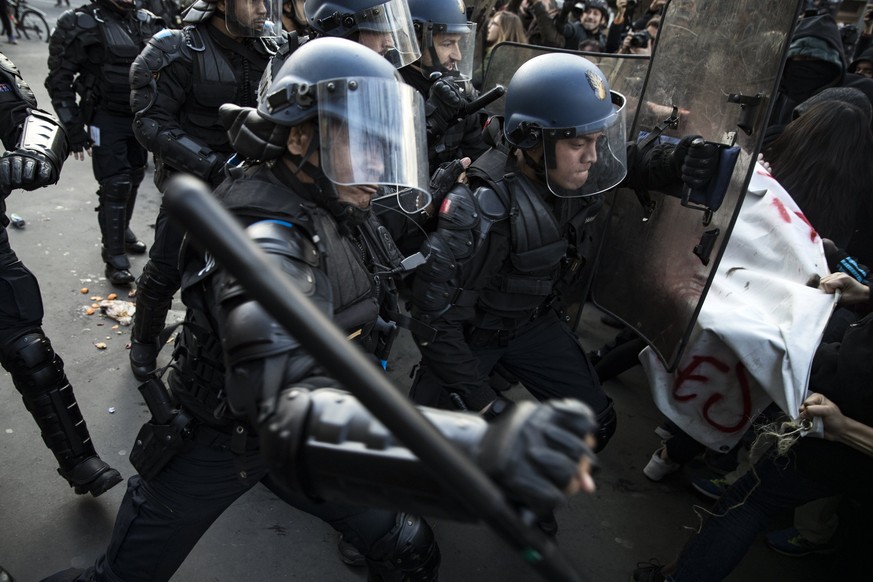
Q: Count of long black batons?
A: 2